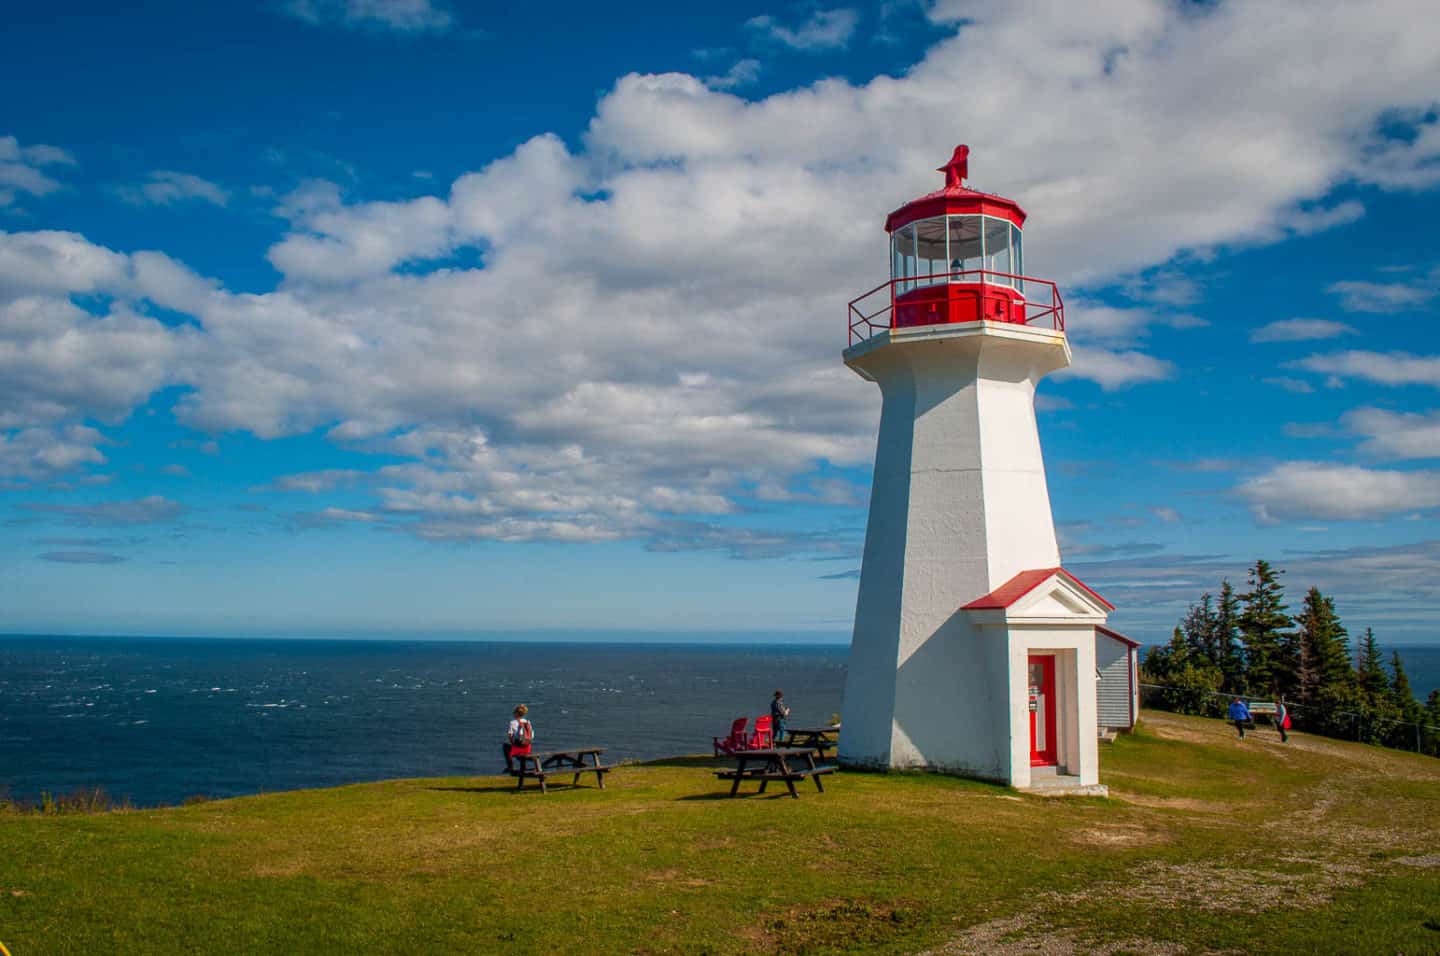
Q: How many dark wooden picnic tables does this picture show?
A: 3